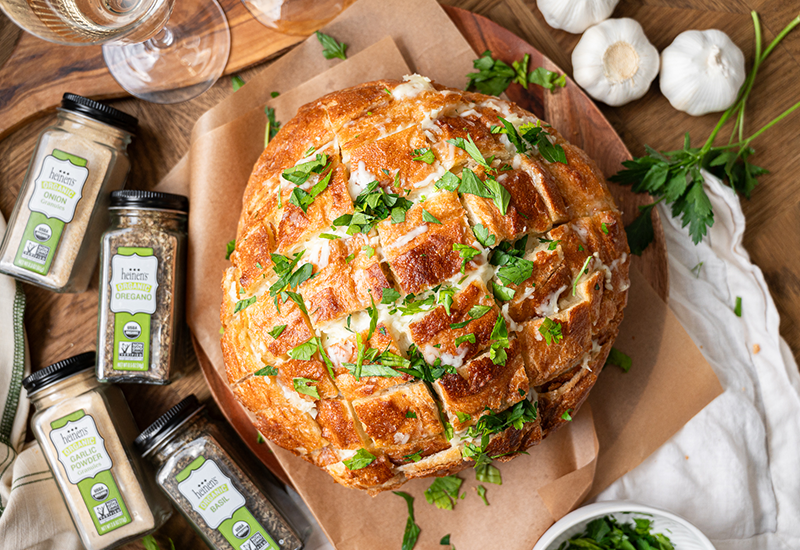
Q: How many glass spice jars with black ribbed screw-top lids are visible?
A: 4